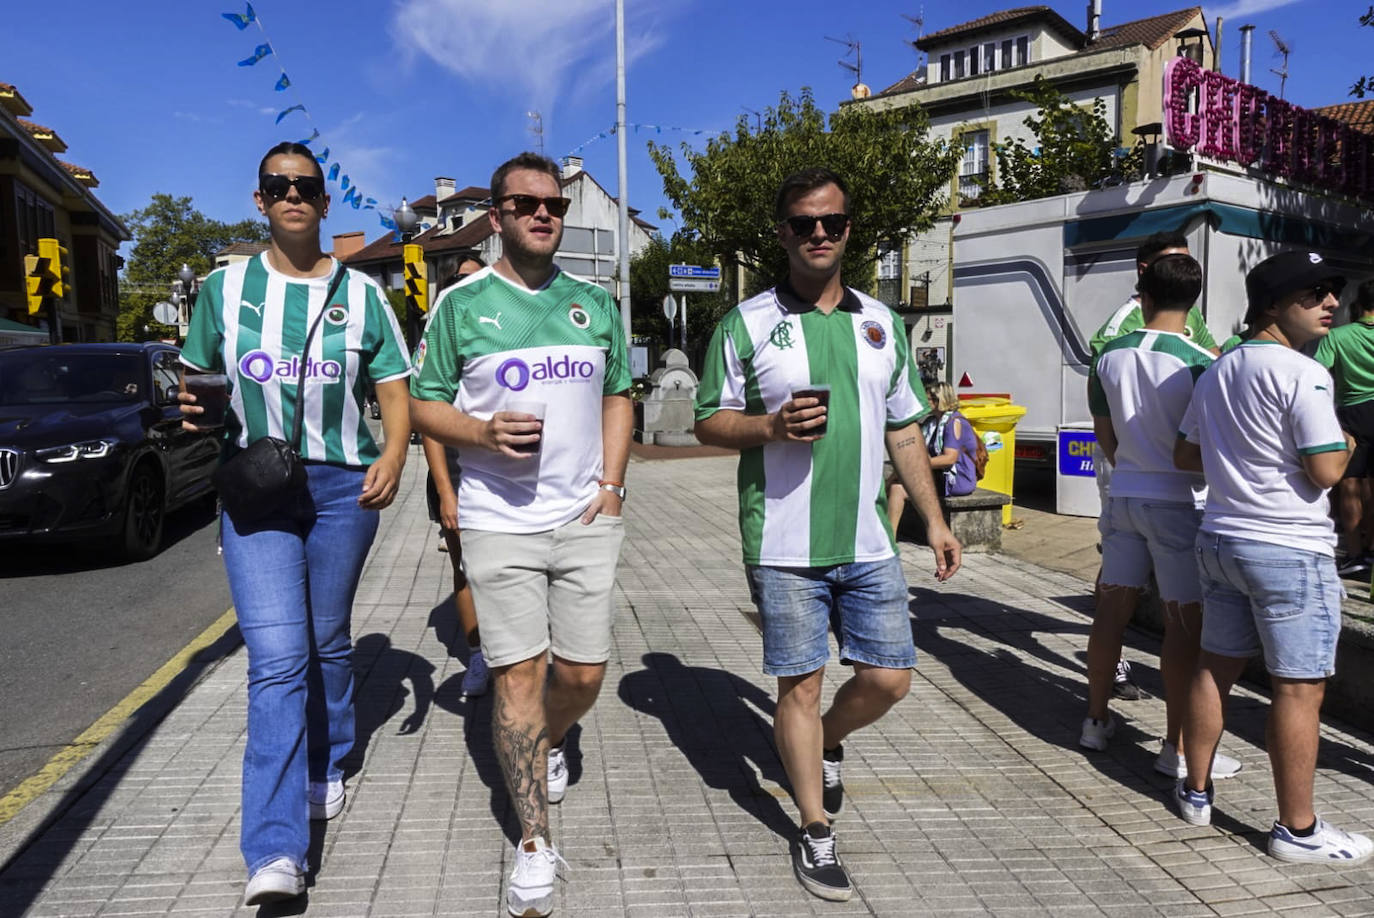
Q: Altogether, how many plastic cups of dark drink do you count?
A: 3